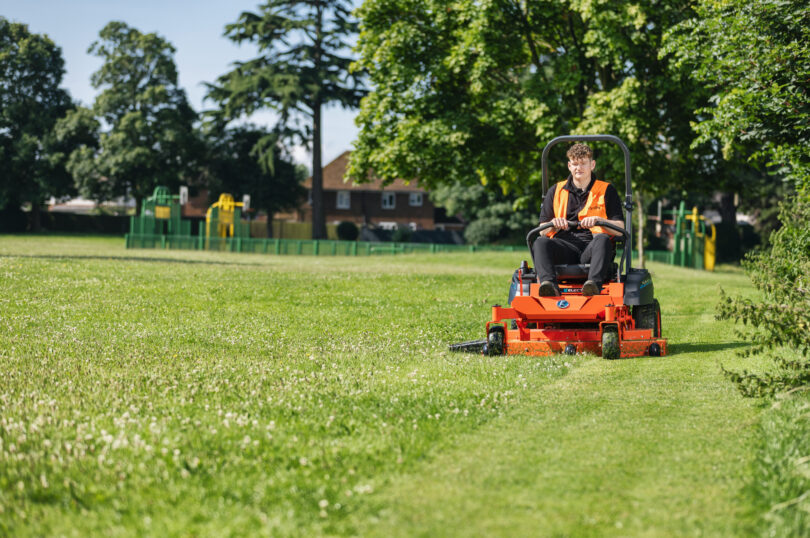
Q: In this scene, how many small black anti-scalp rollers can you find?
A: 3